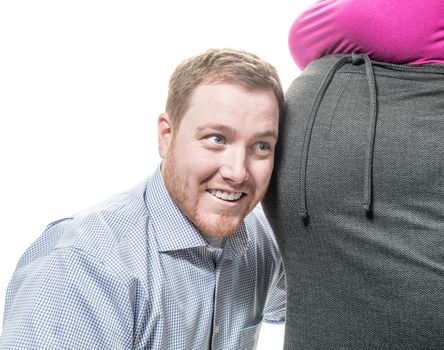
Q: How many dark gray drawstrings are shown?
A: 2